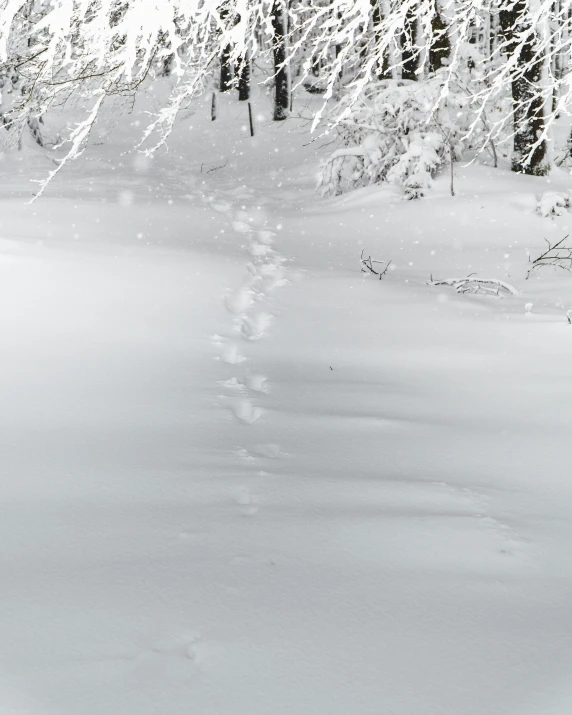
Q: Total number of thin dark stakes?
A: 2